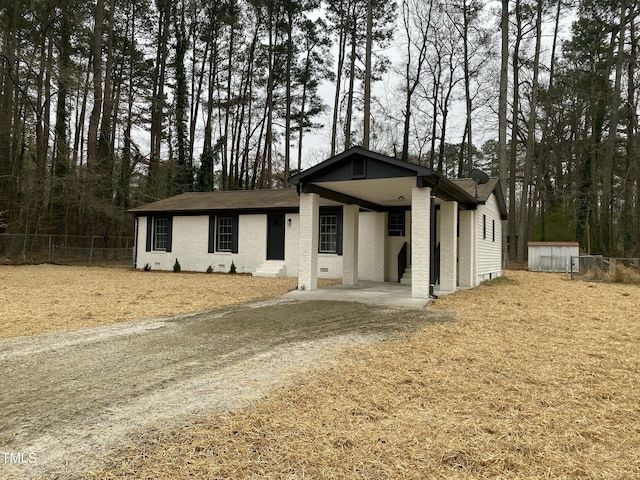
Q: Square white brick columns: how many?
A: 4